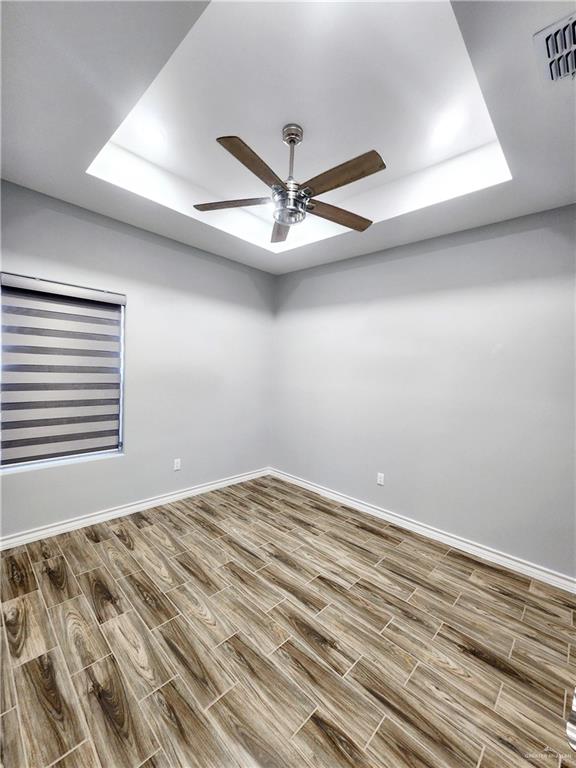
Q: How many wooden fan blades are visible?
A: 5